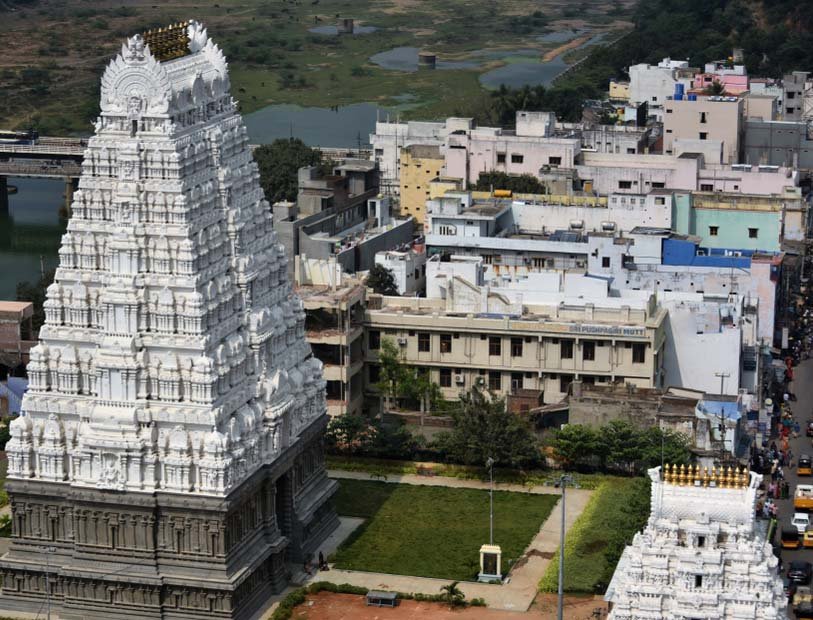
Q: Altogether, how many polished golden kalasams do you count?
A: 11